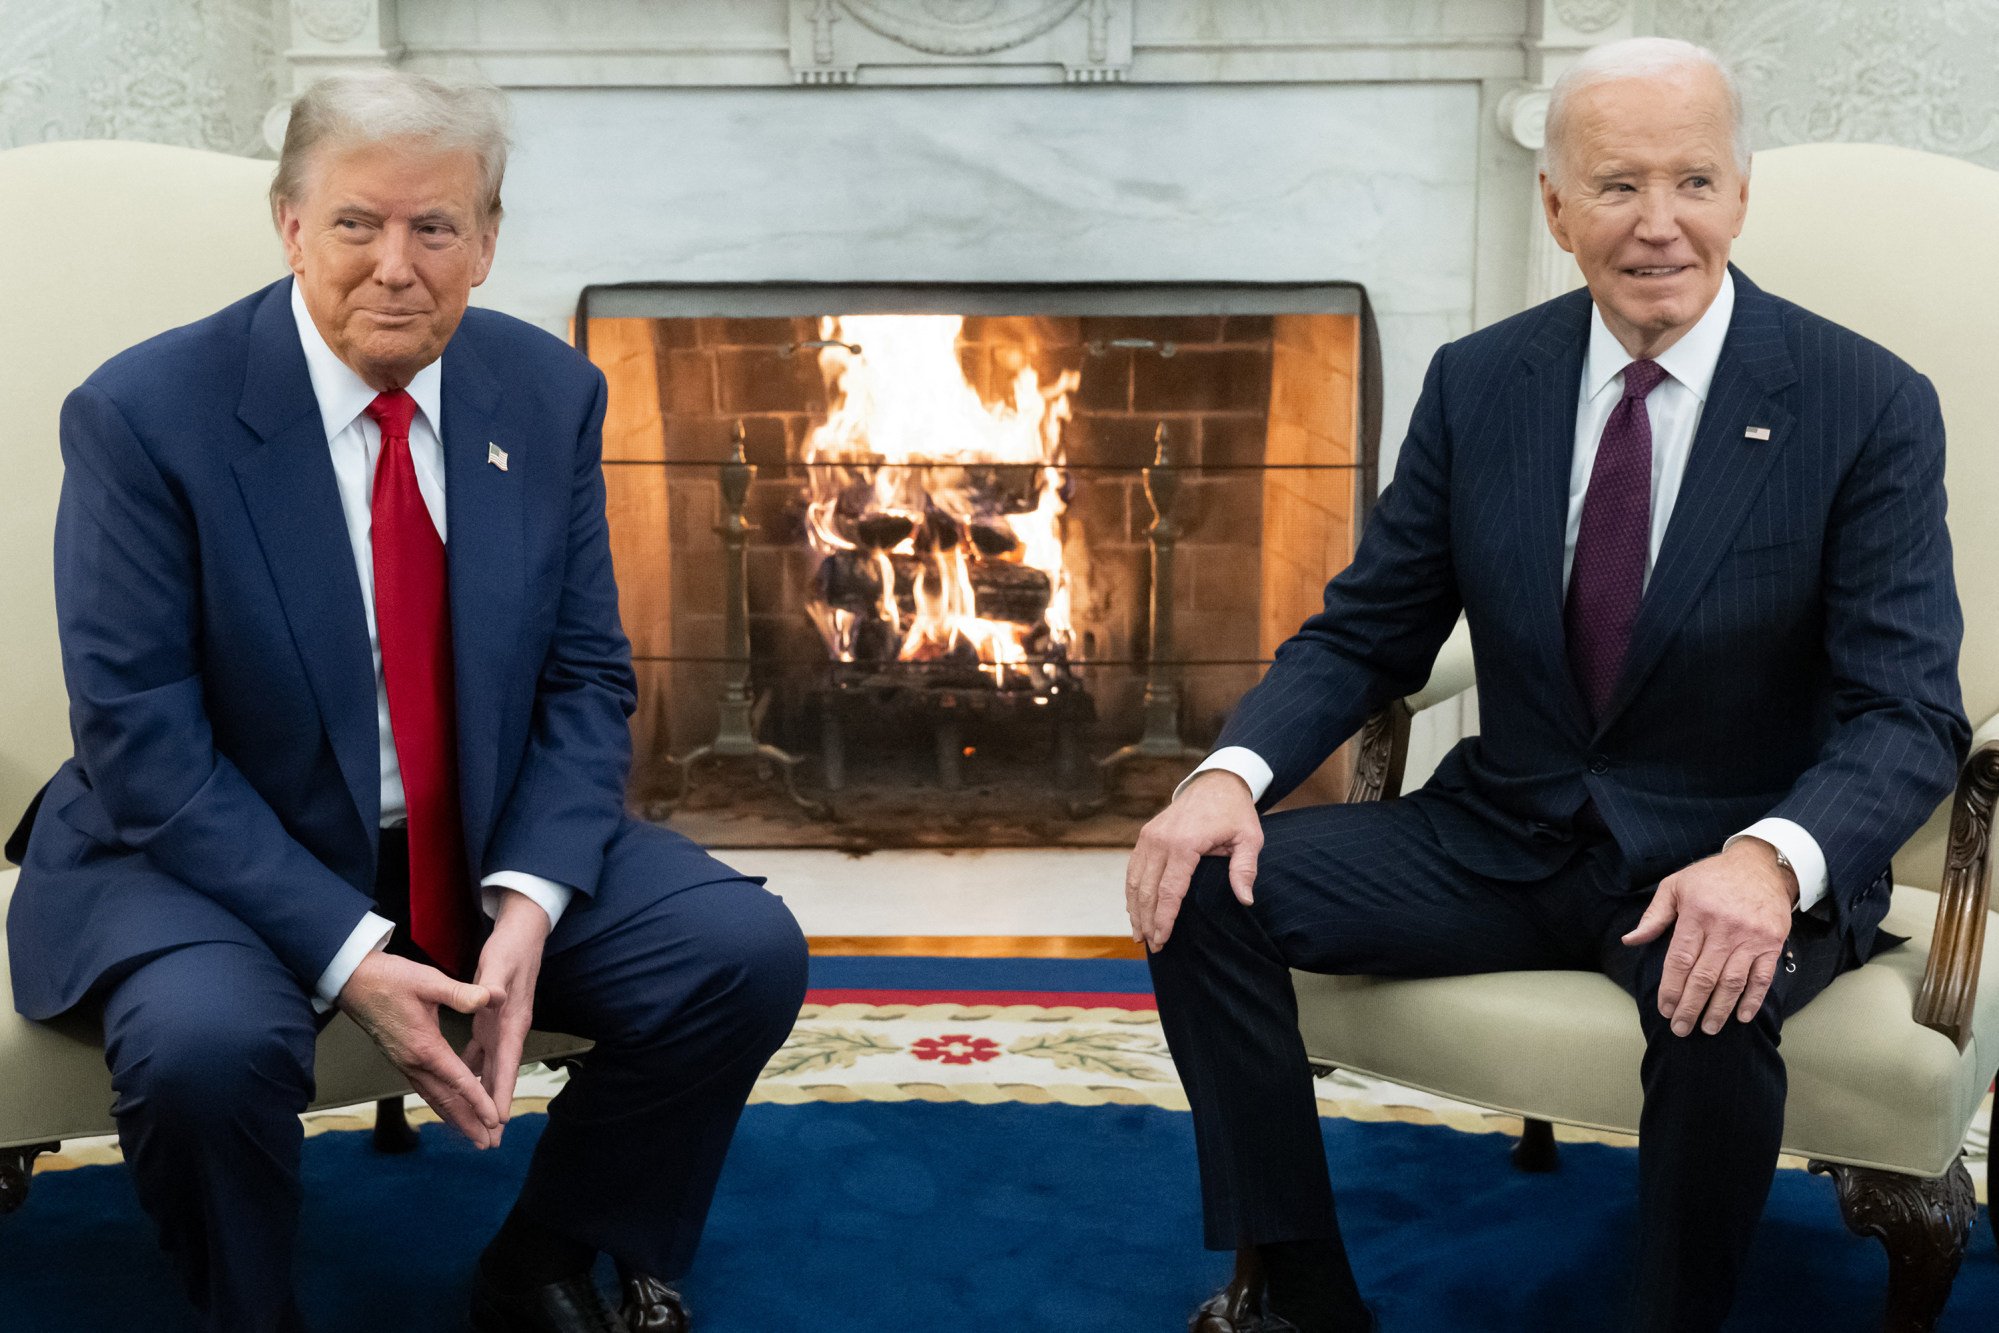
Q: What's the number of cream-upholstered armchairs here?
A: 2